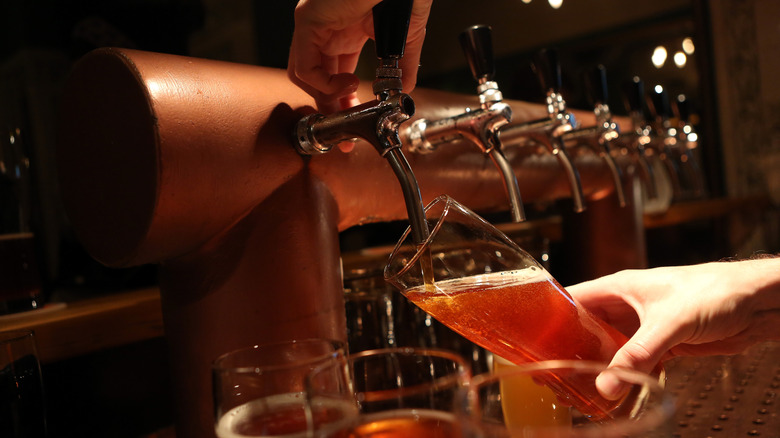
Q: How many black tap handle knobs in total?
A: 7